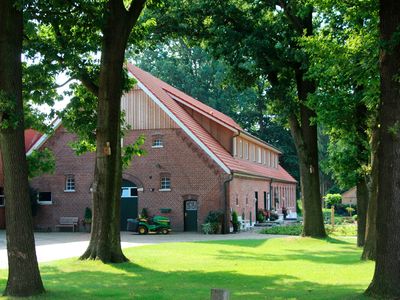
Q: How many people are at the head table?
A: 0